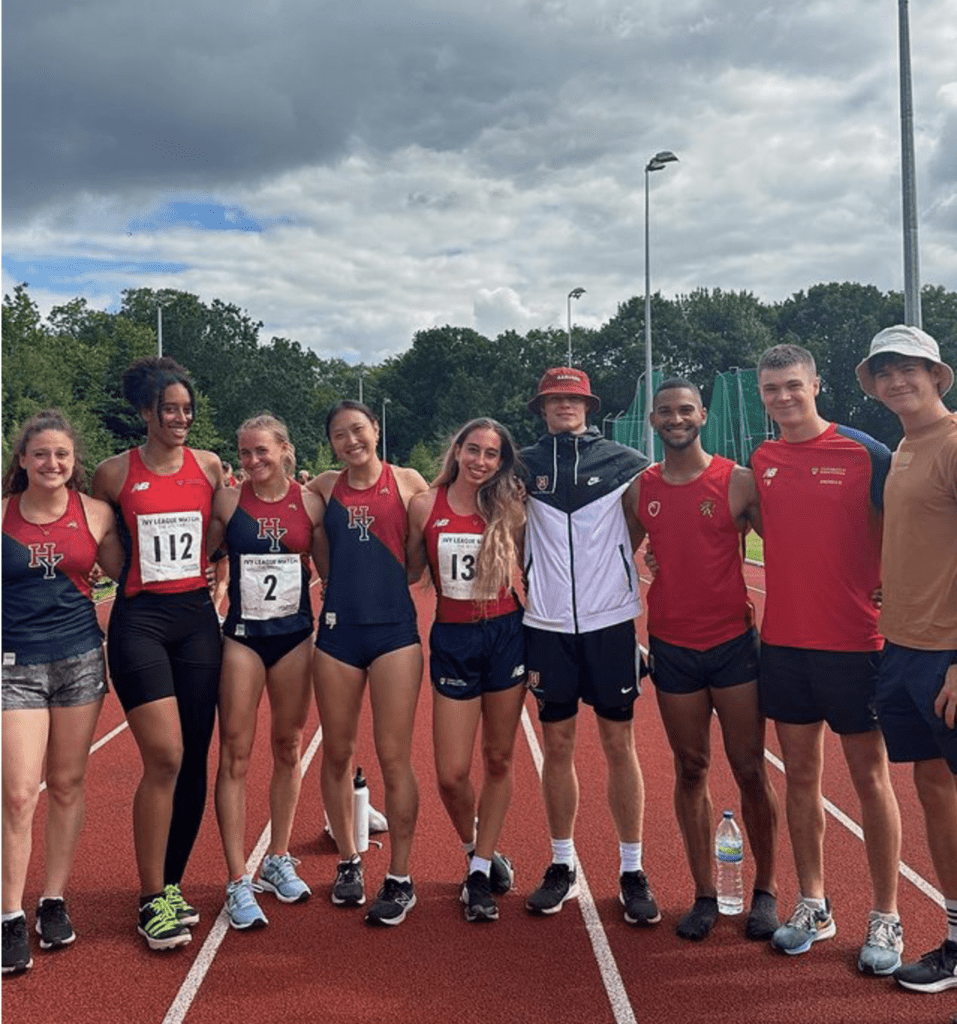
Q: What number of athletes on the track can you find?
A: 9